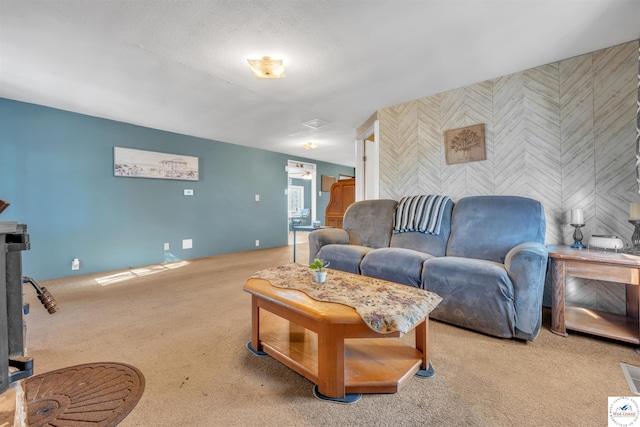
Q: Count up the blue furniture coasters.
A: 3